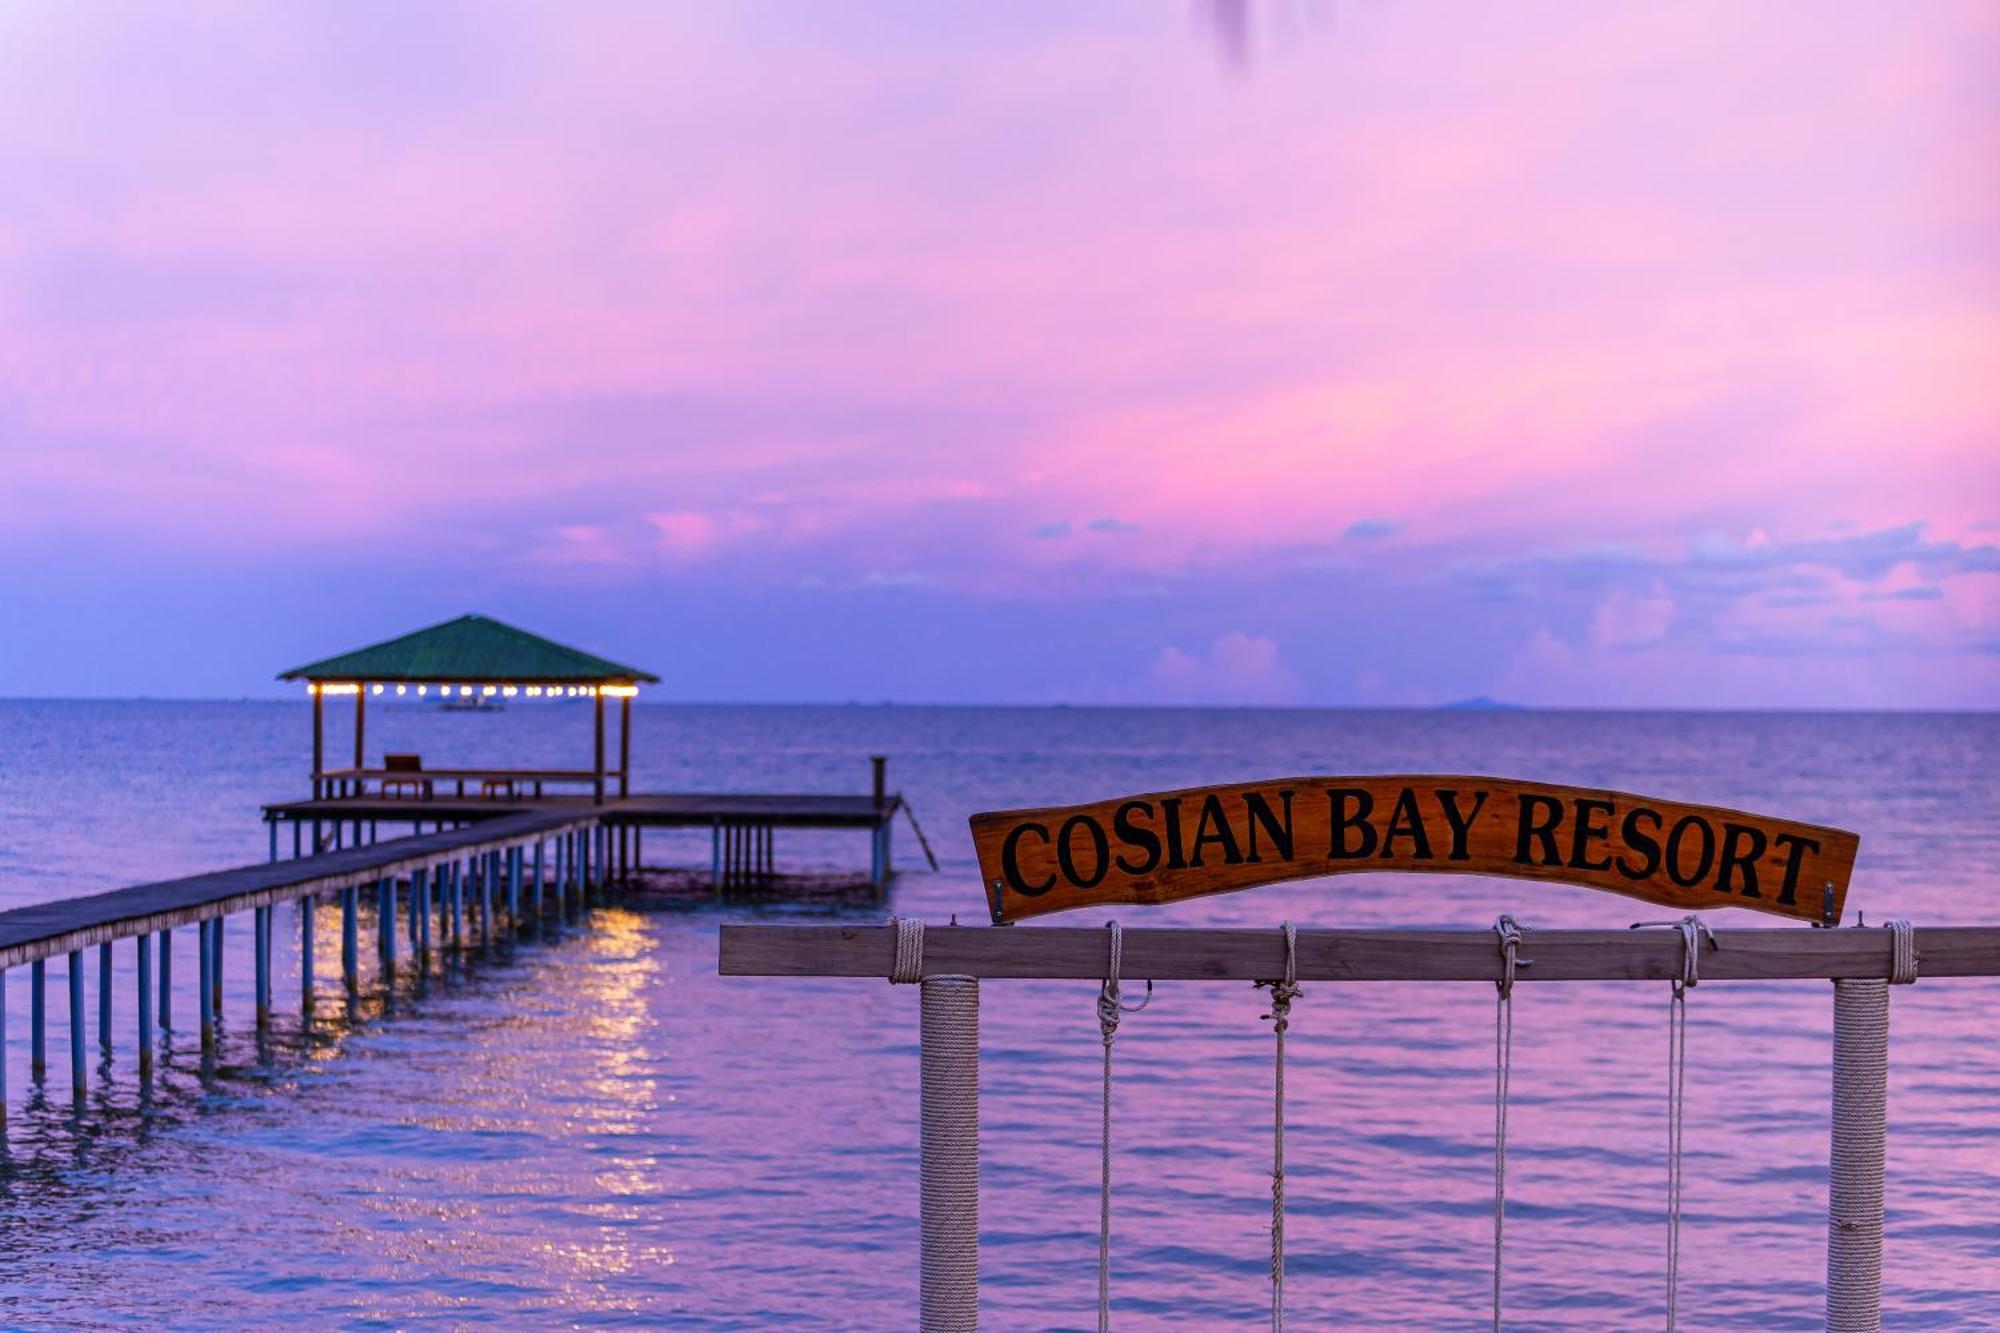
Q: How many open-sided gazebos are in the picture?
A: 1